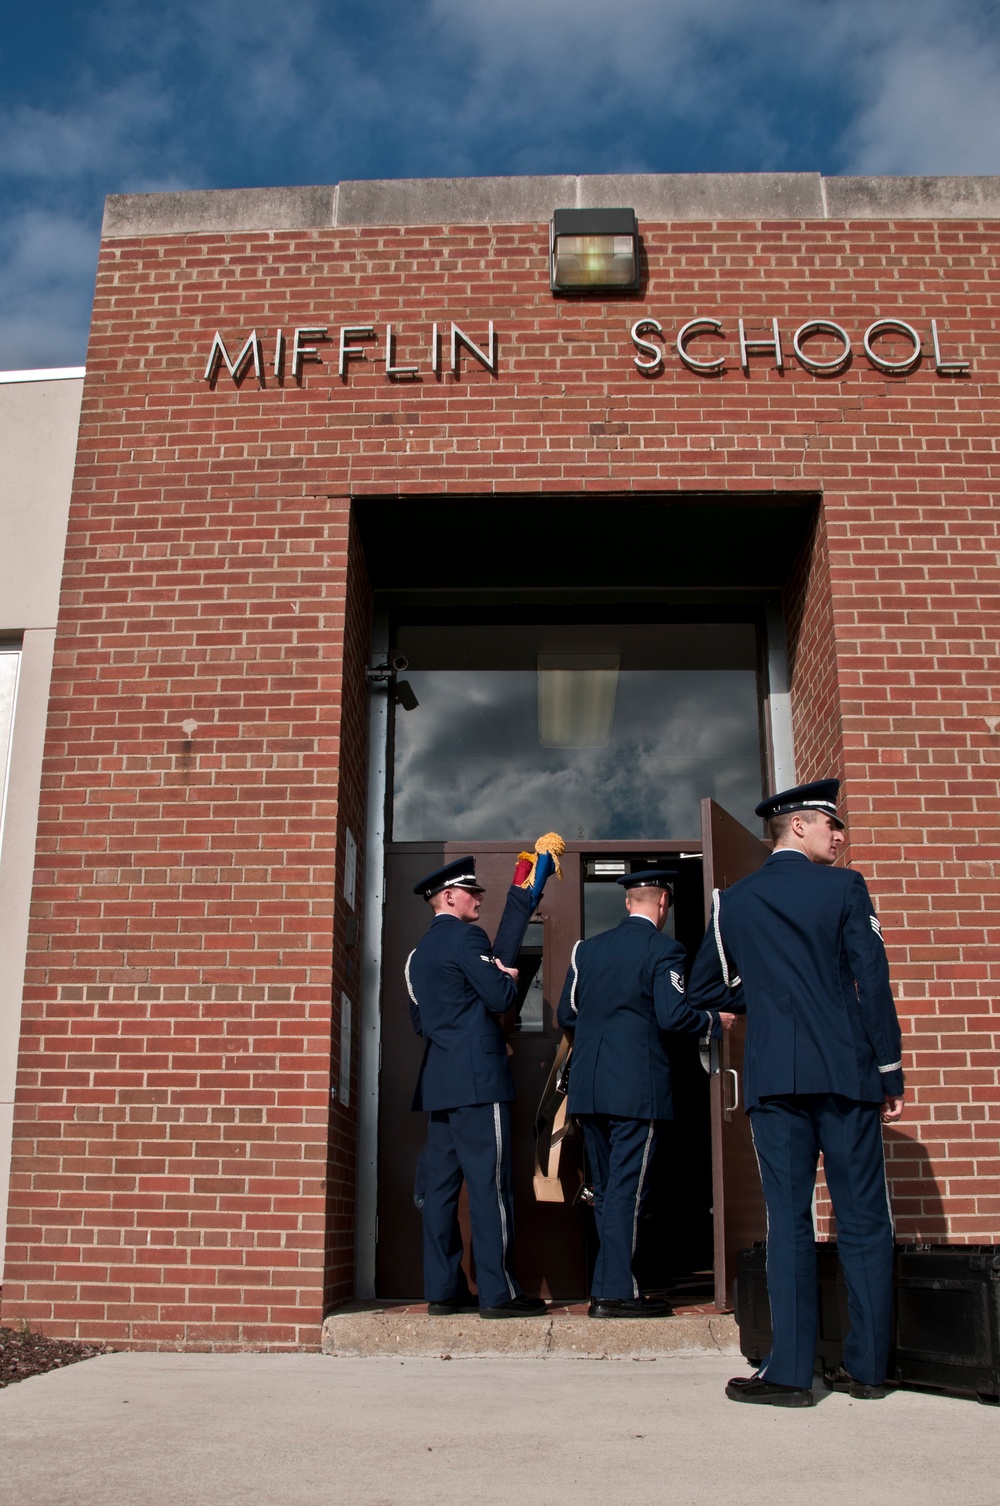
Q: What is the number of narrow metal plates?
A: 2